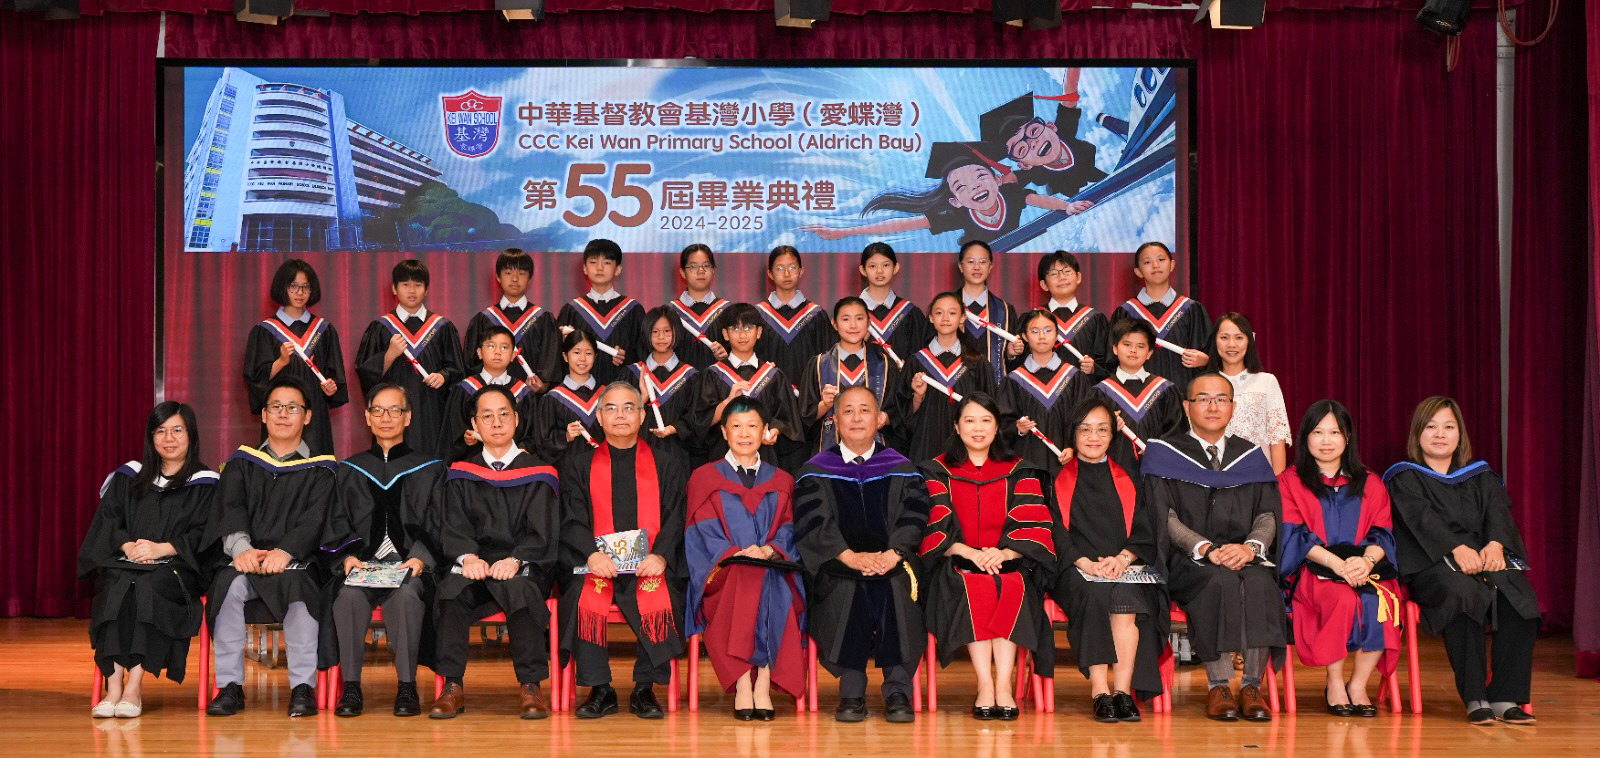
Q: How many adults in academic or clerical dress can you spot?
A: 12